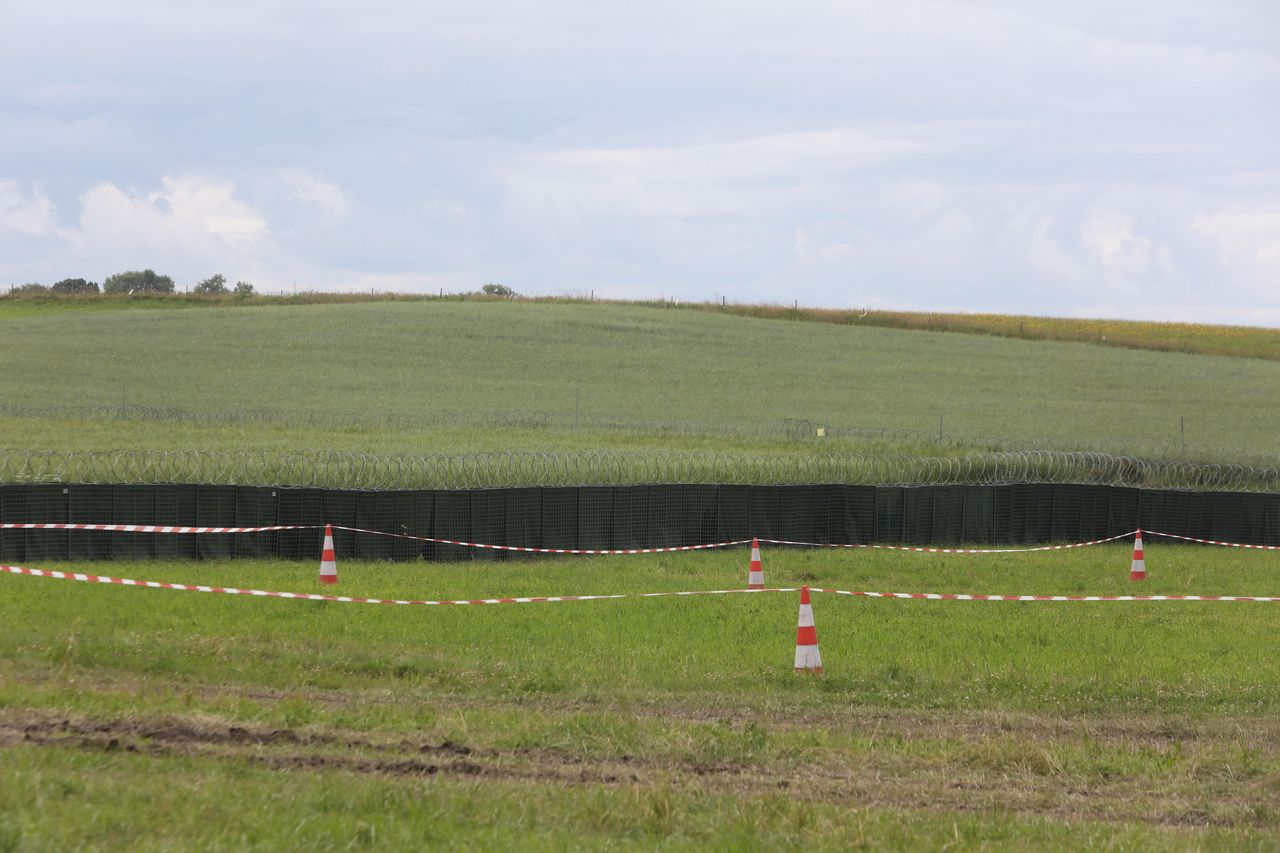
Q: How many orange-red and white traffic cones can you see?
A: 4